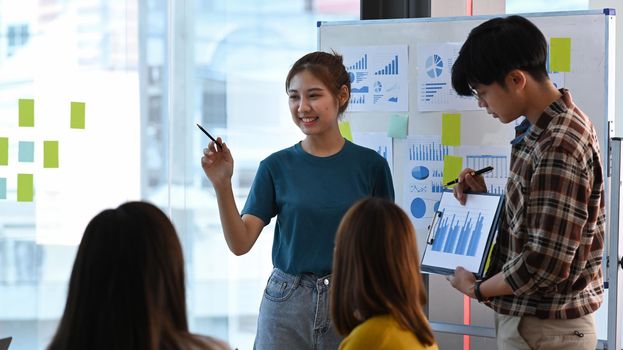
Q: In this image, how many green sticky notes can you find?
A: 9